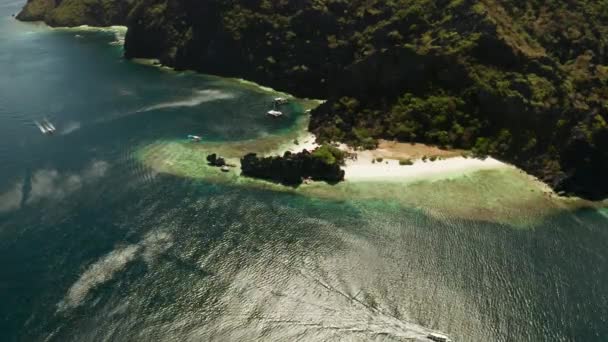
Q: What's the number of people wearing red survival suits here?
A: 0